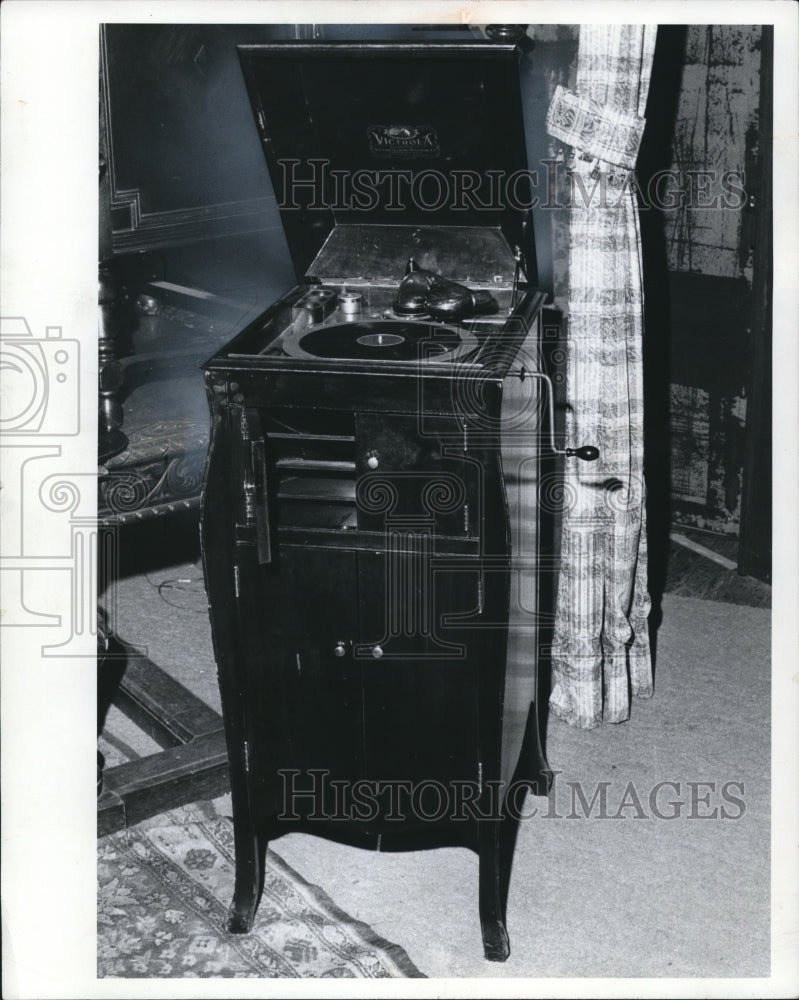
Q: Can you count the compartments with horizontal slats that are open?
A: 1